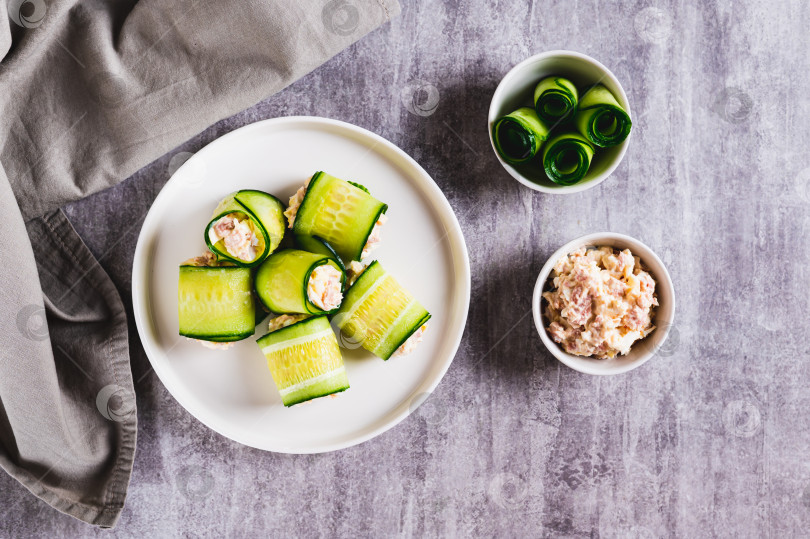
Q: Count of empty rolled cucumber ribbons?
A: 4